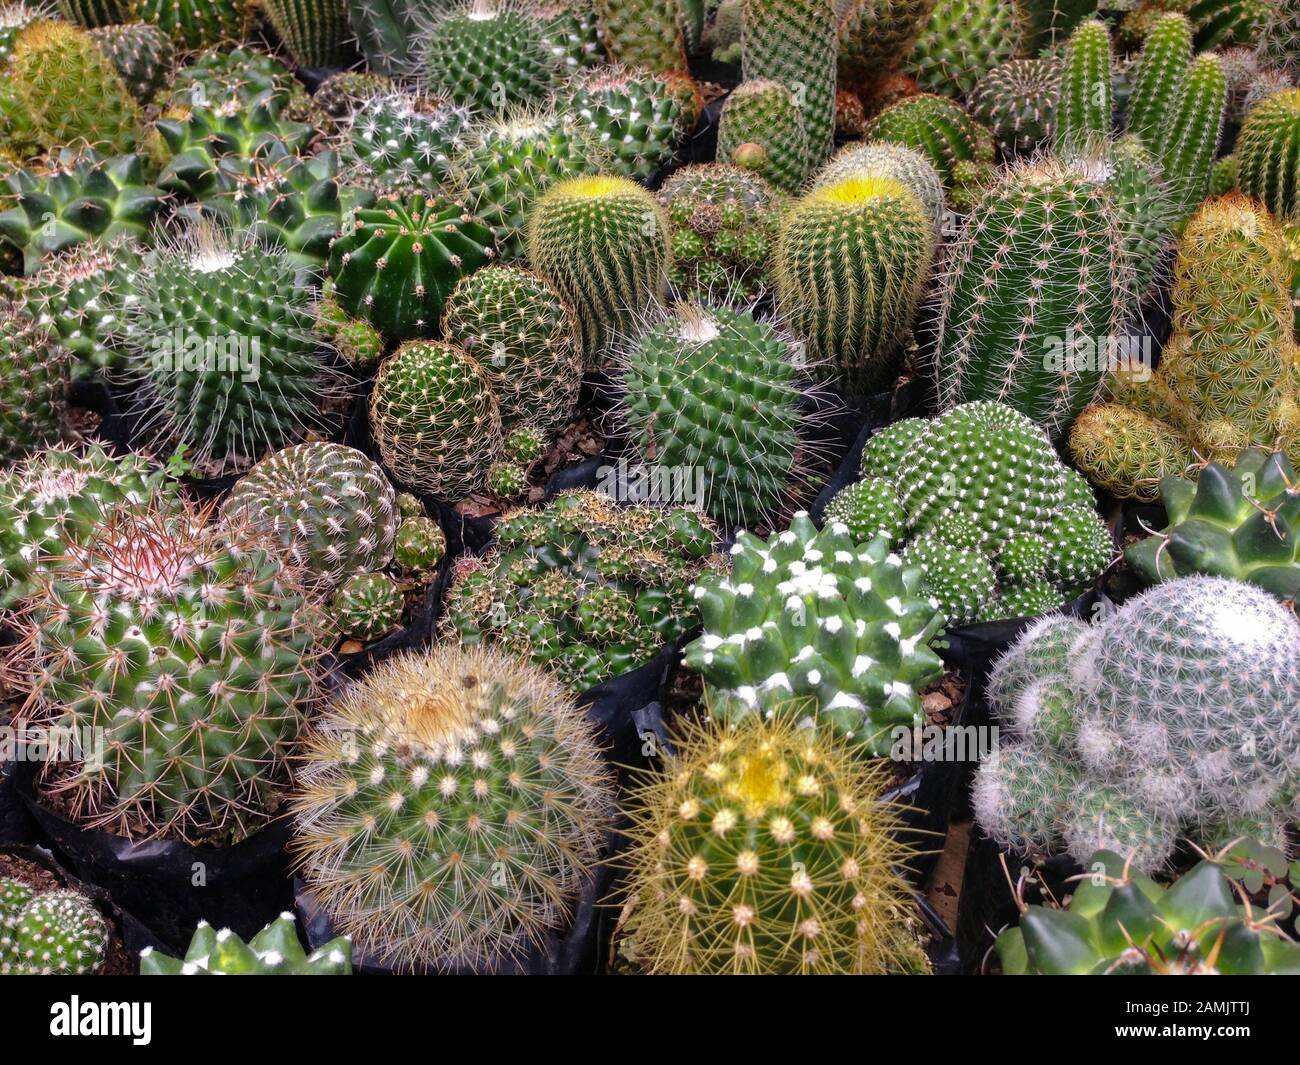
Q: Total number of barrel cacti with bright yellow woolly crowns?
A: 2